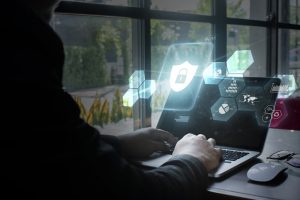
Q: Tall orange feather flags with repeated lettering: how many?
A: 0